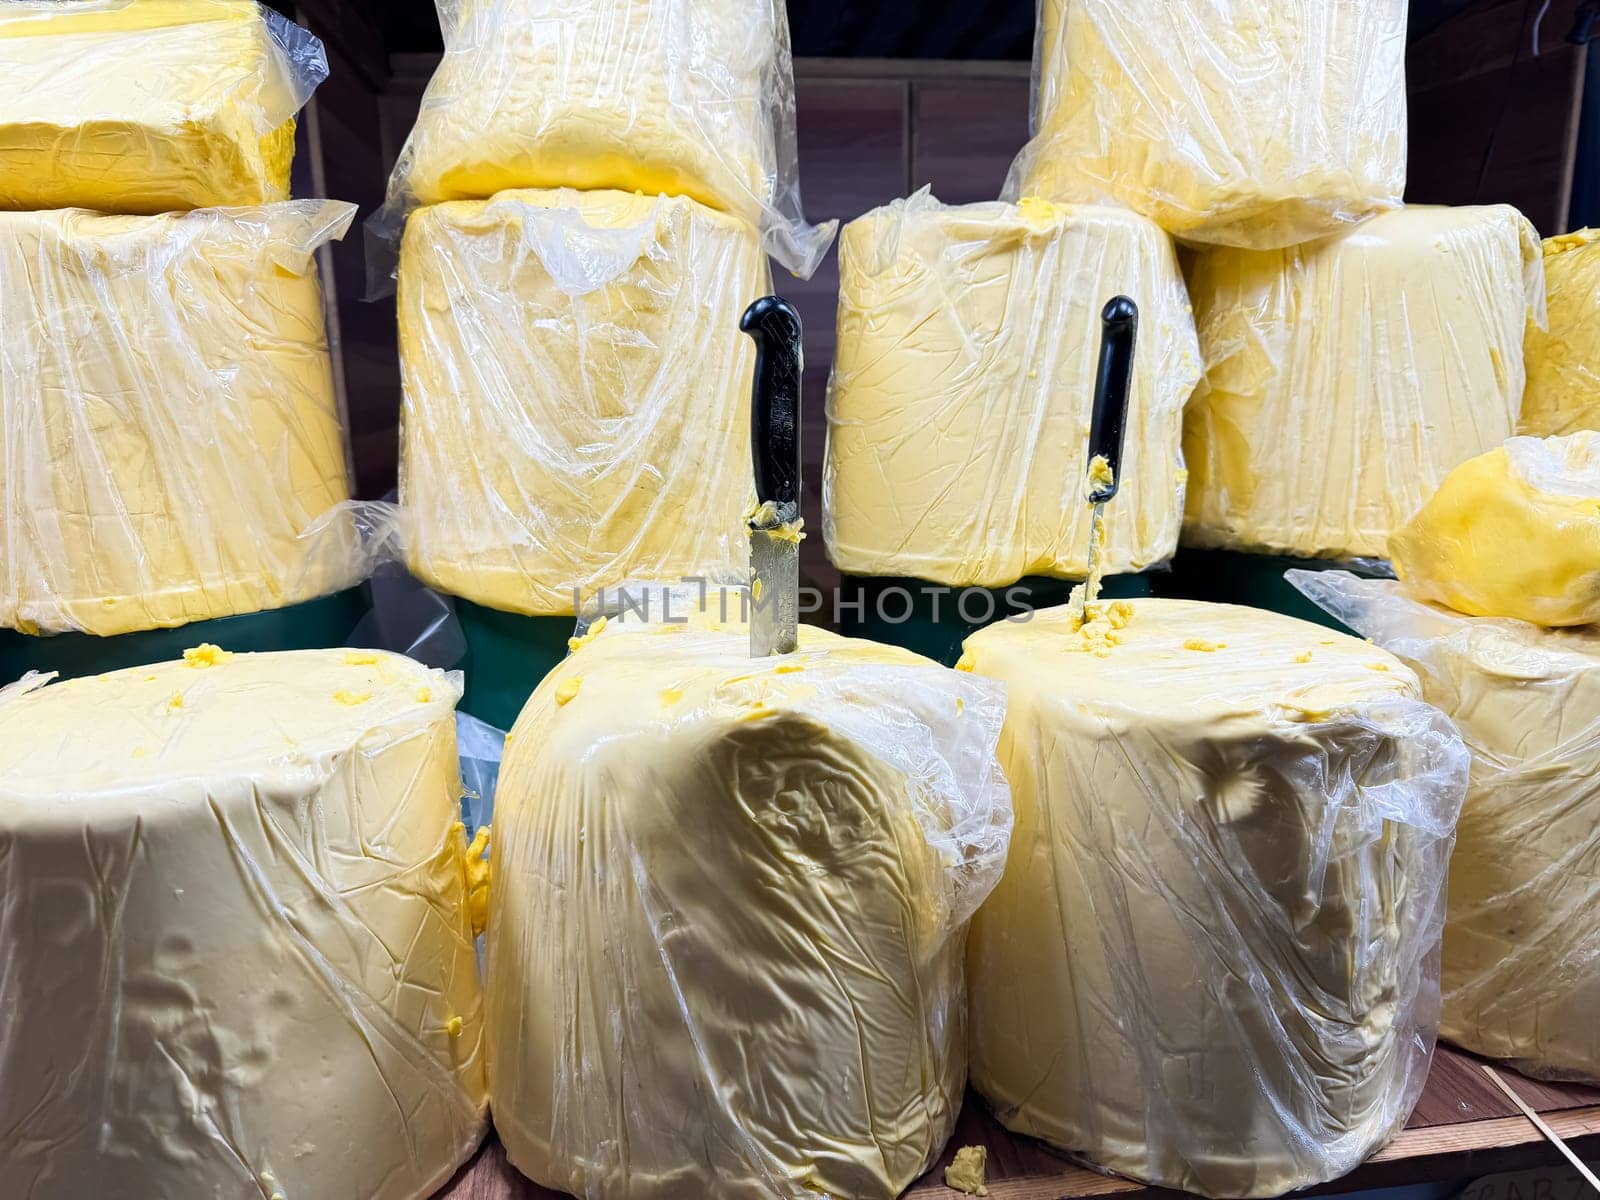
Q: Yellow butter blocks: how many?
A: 13